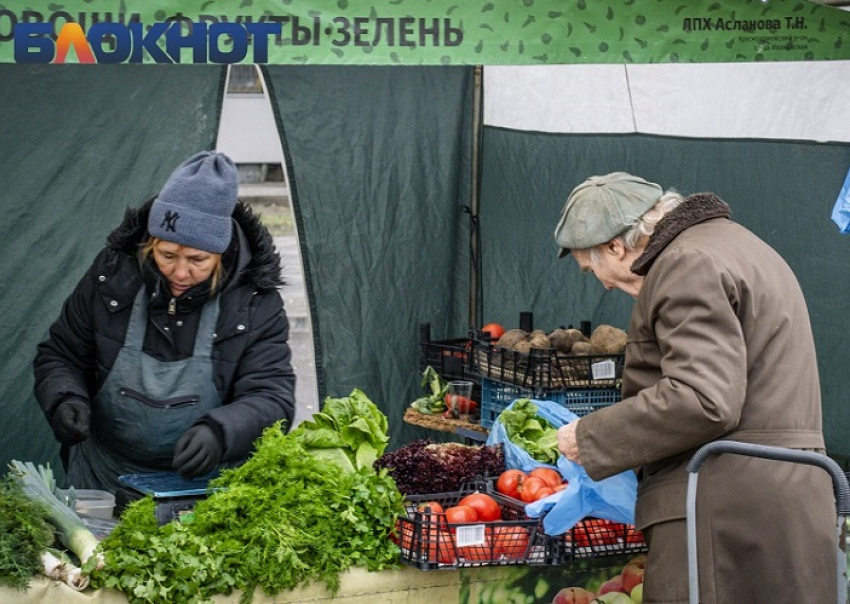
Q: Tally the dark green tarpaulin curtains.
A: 3